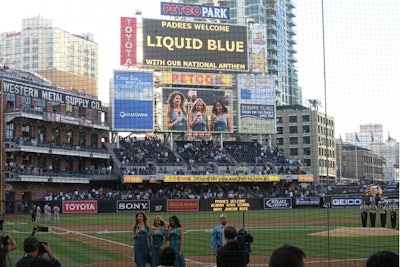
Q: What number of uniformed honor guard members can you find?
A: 4